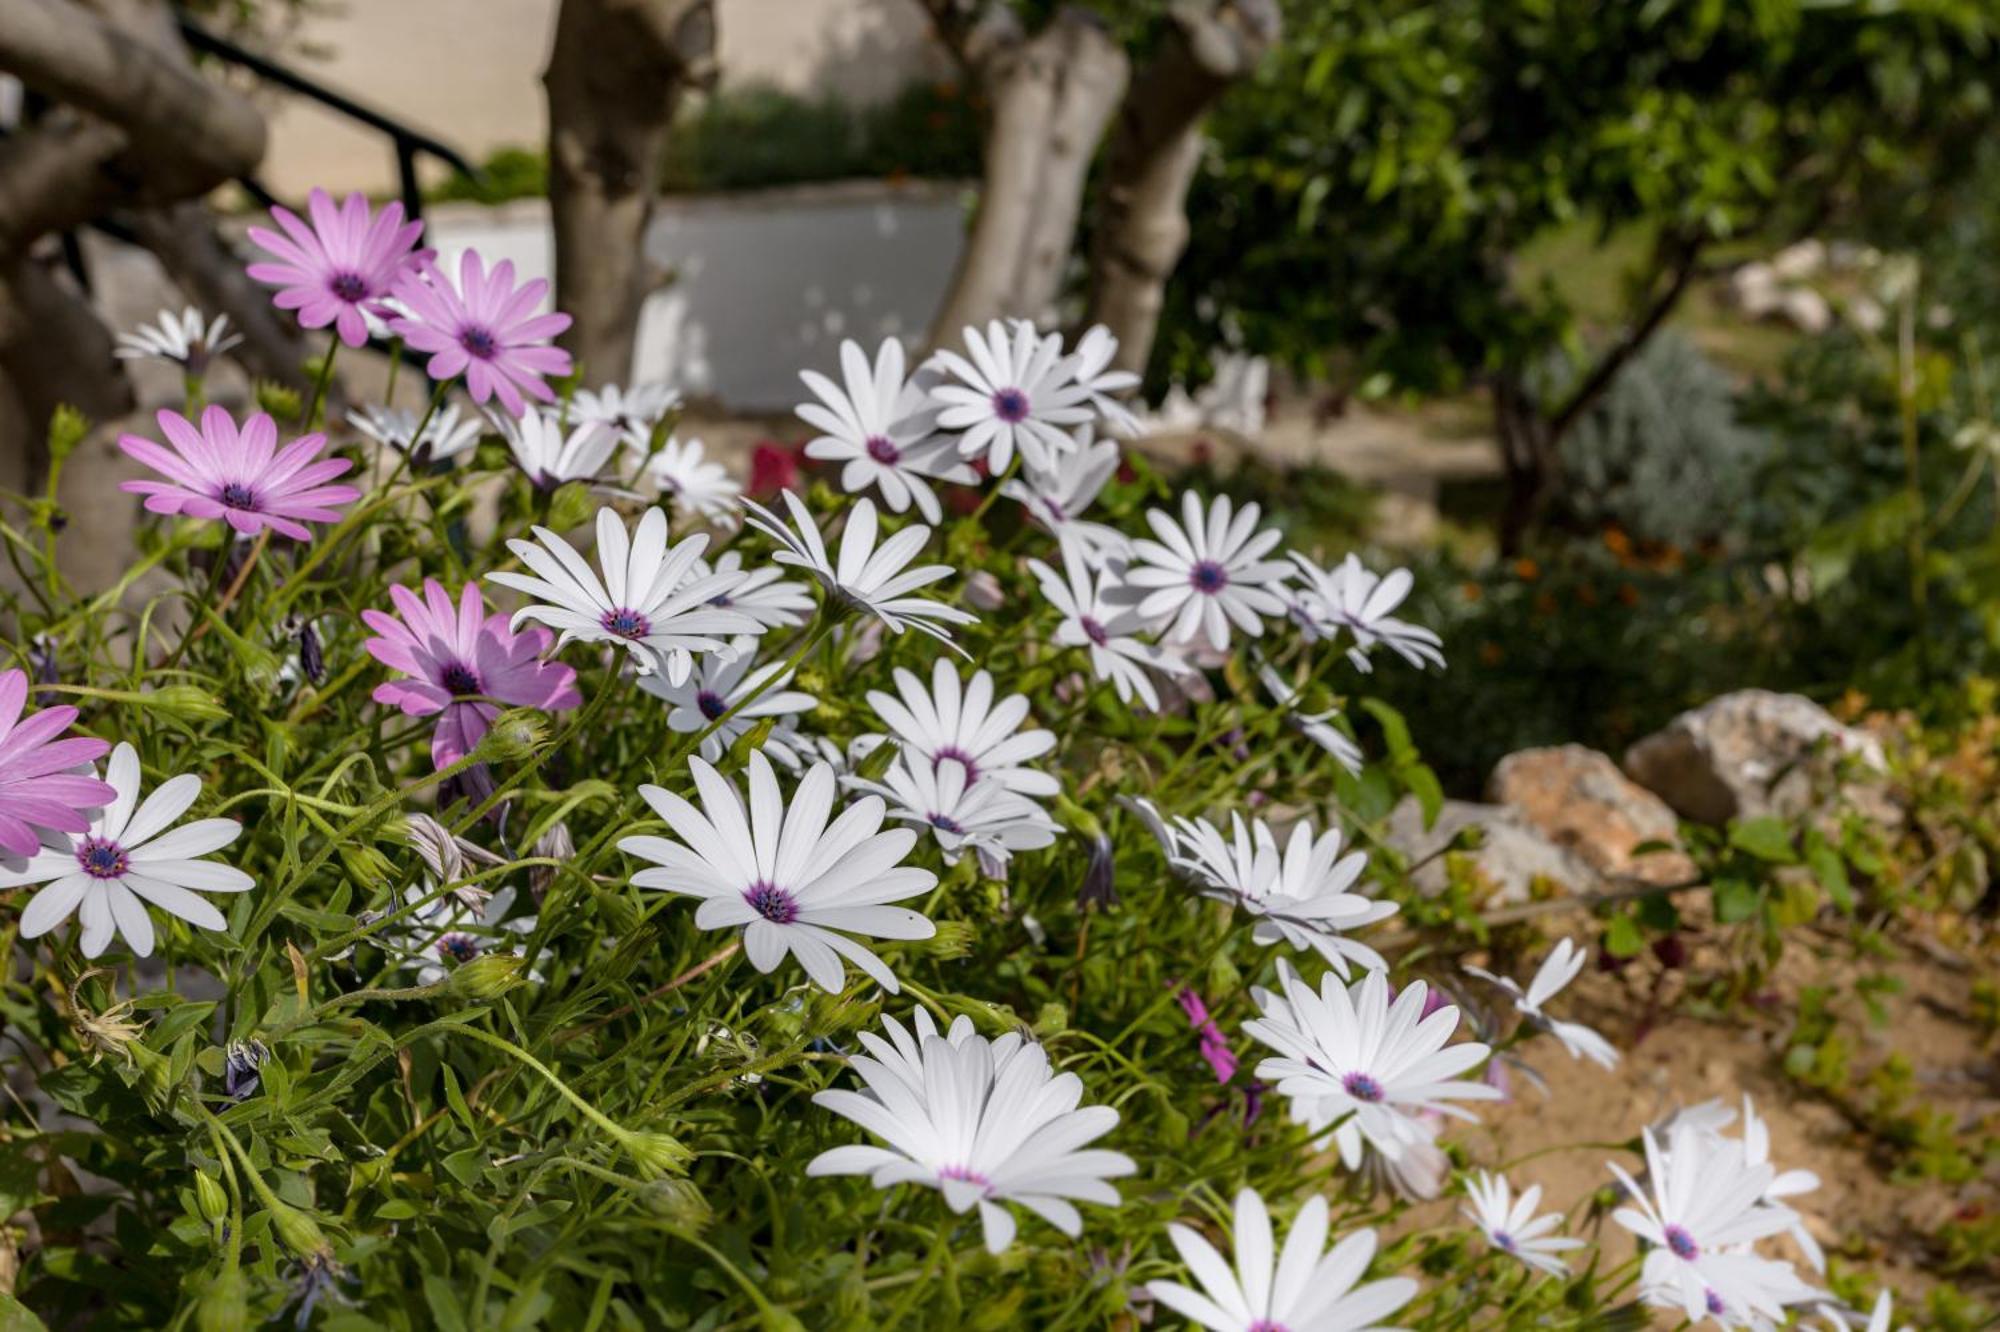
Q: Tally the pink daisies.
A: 5